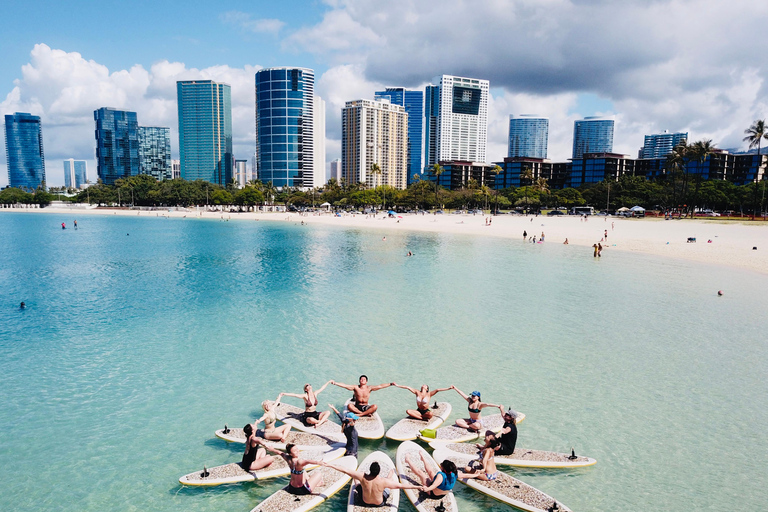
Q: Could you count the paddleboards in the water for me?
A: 11